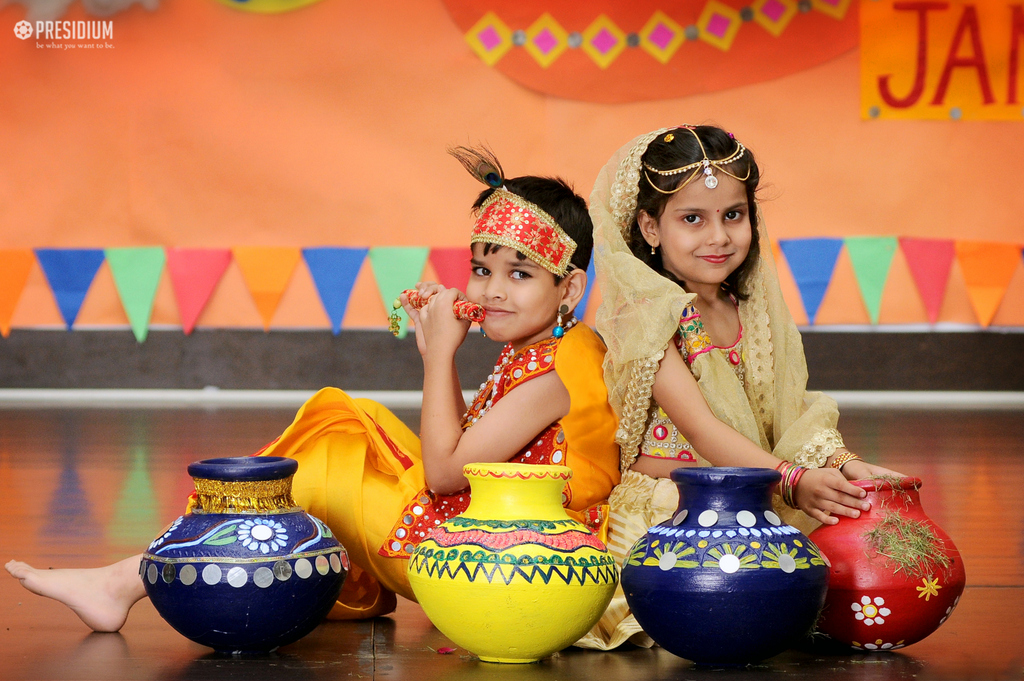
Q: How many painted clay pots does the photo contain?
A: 4